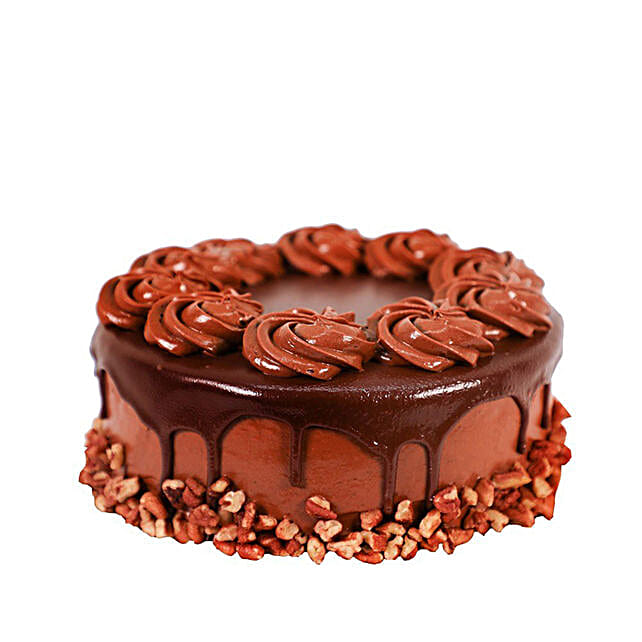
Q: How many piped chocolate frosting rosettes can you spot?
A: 10